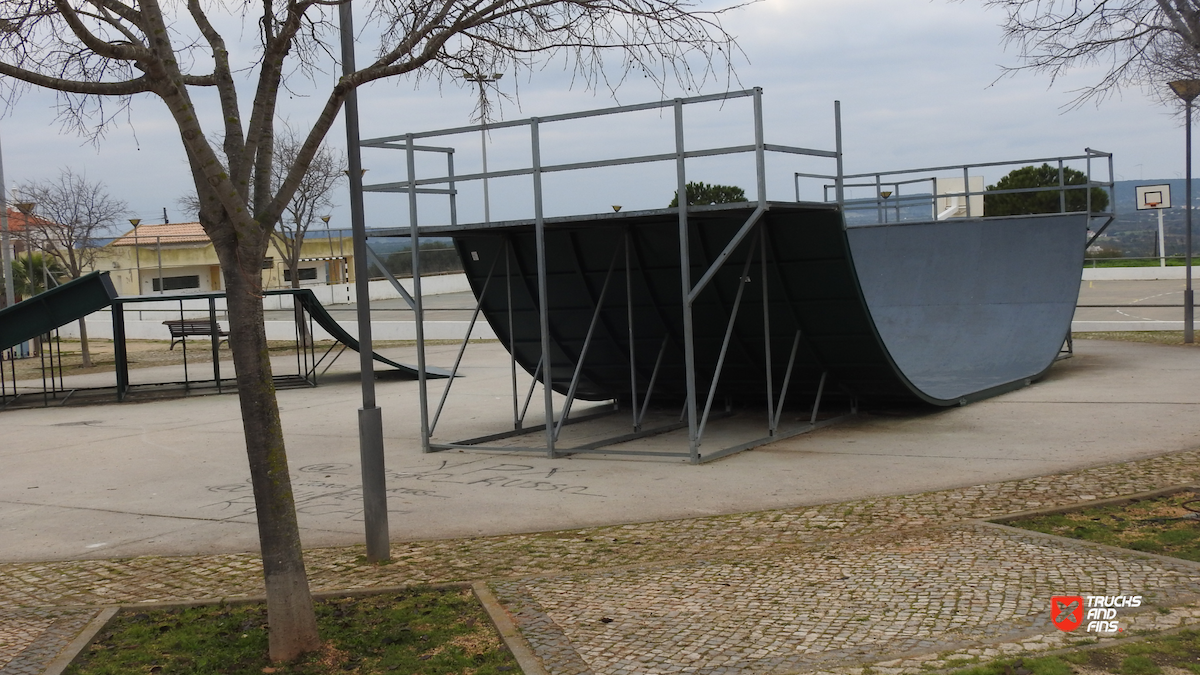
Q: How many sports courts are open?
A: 1